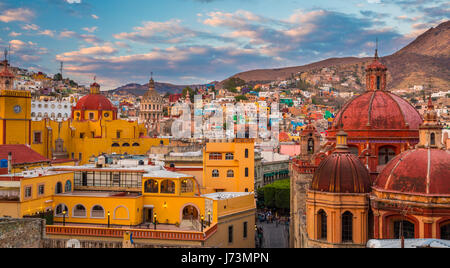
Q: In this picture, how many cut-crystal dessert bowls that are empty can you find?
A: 0